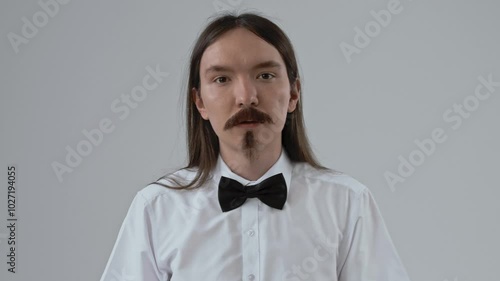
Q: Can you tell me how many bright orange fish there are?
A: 0